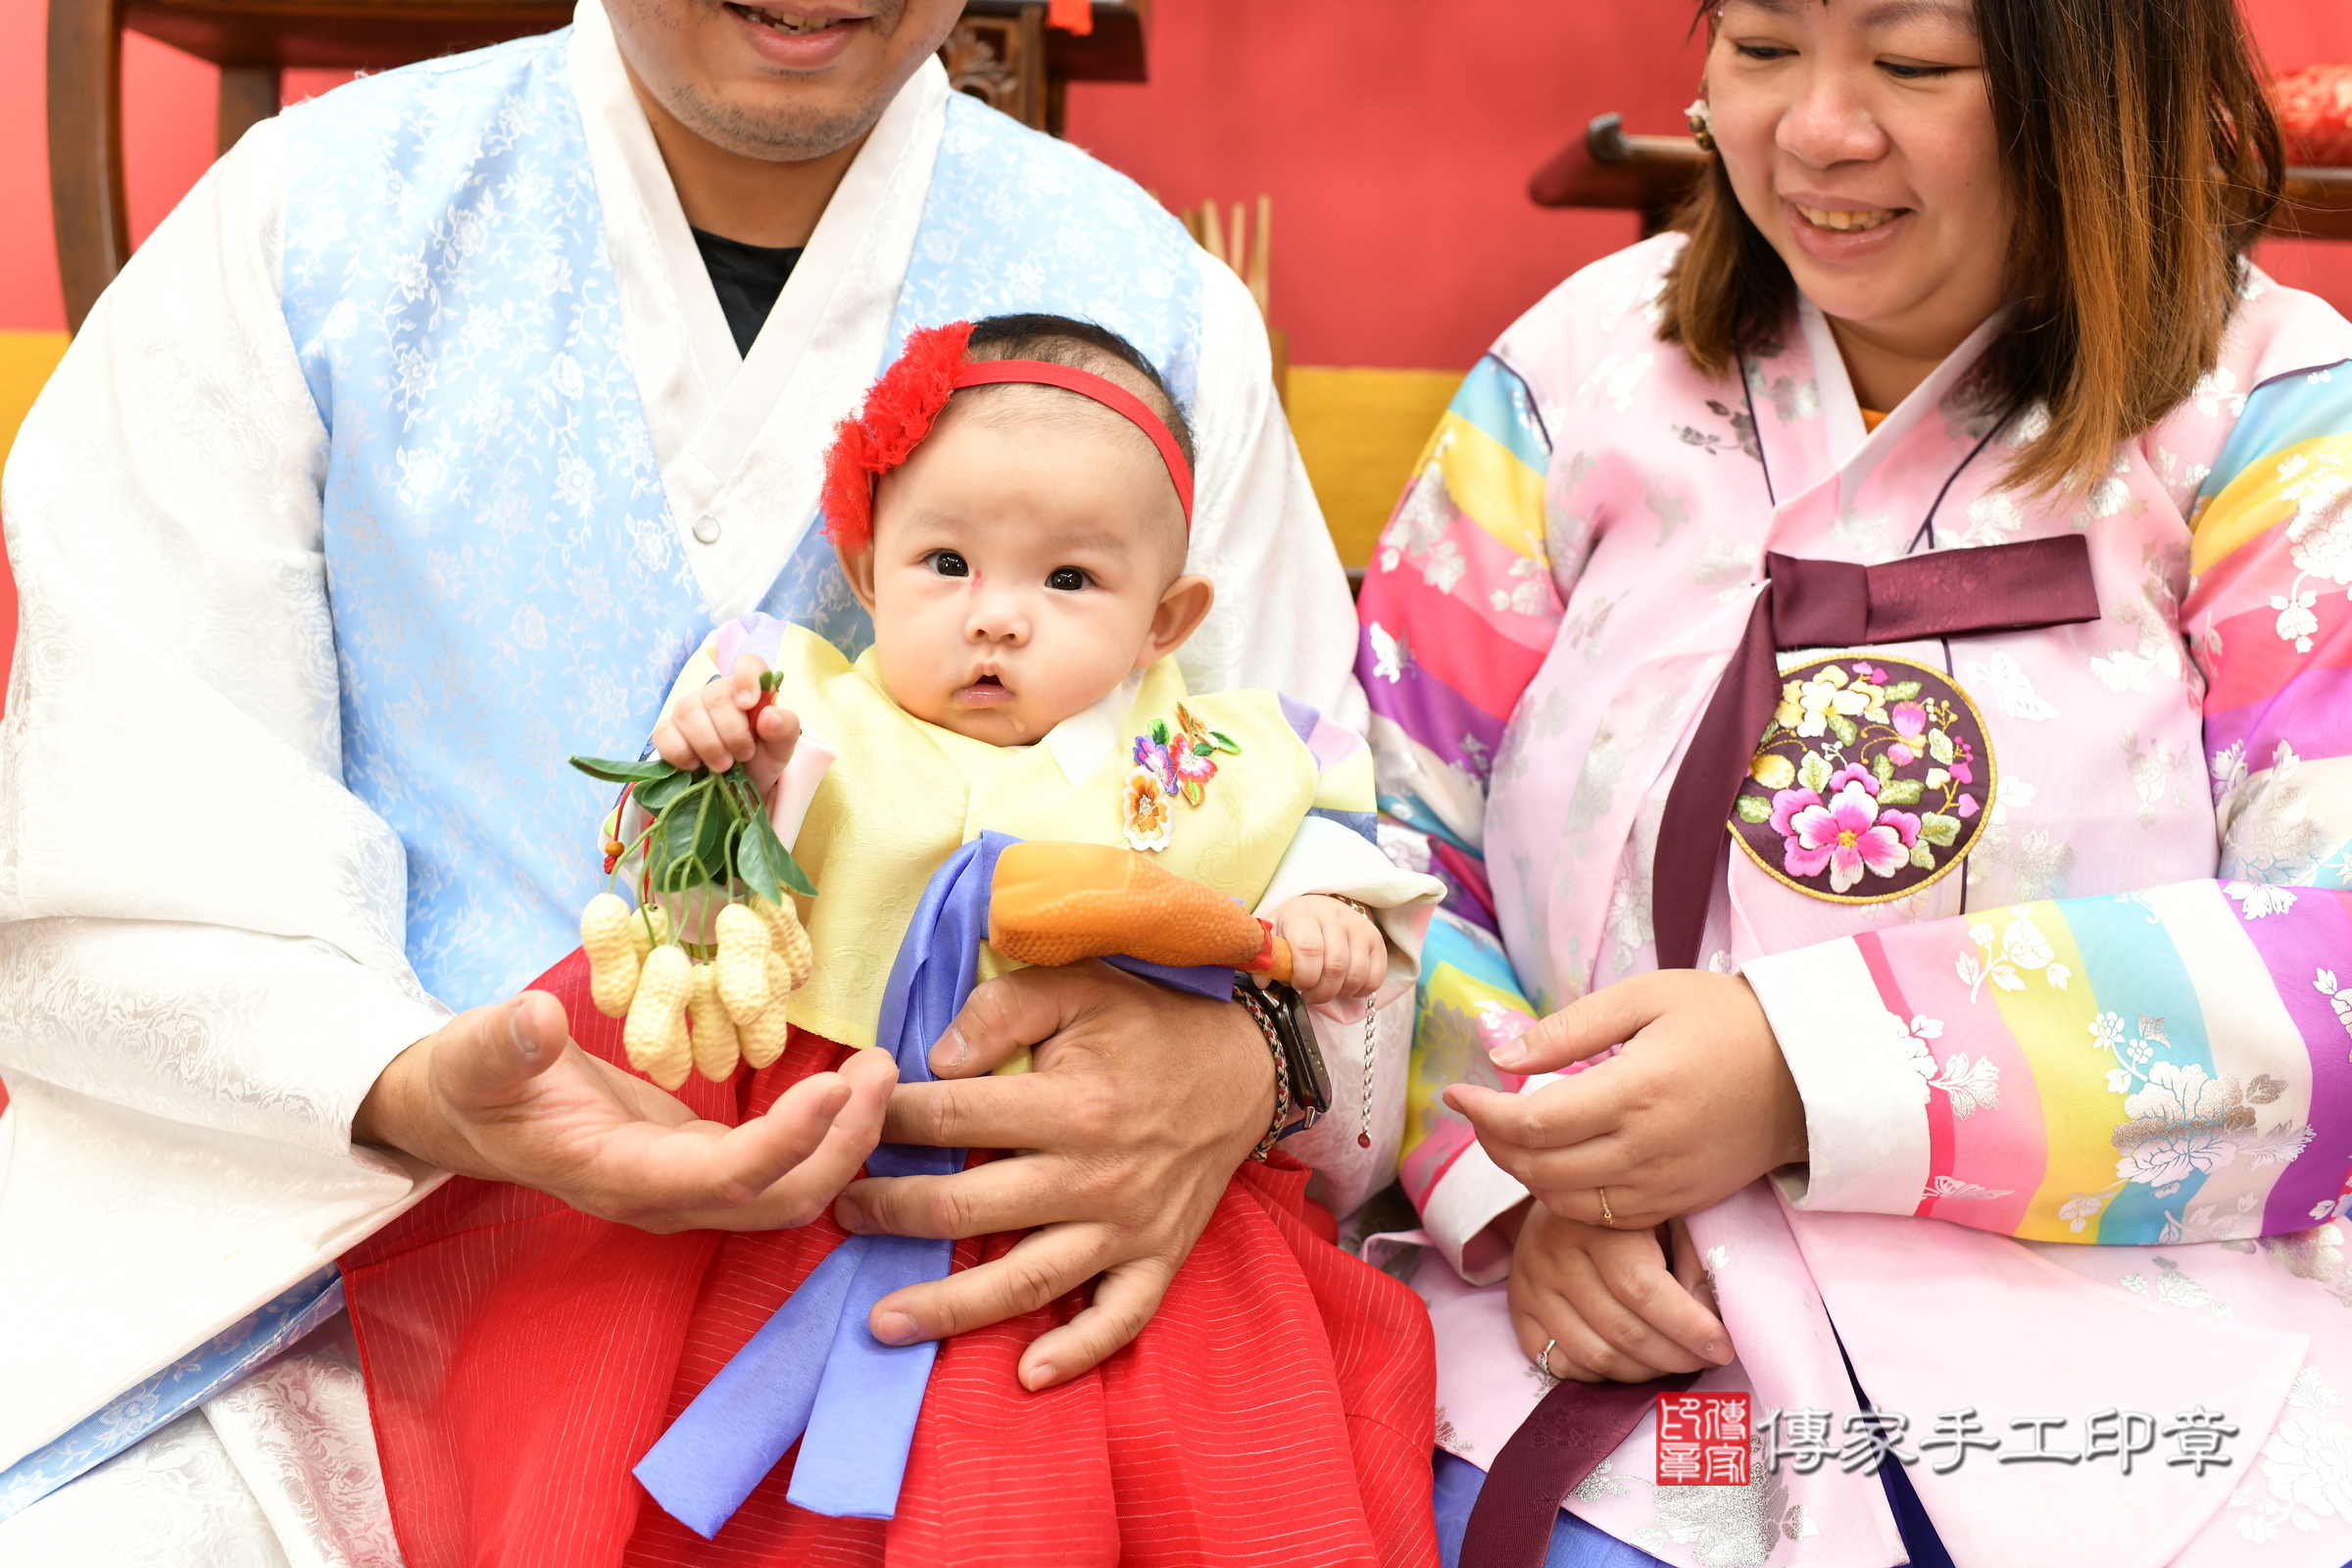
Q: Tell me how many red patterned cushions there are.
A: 1